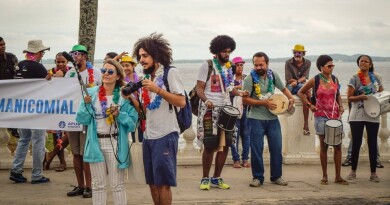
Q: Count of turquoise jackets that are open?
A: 1